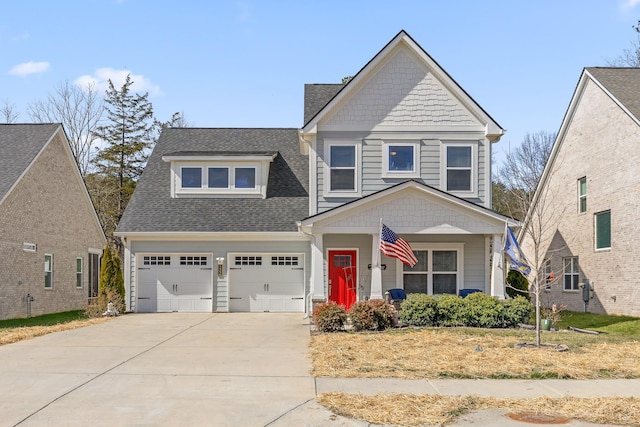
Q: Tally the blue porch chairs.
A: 2